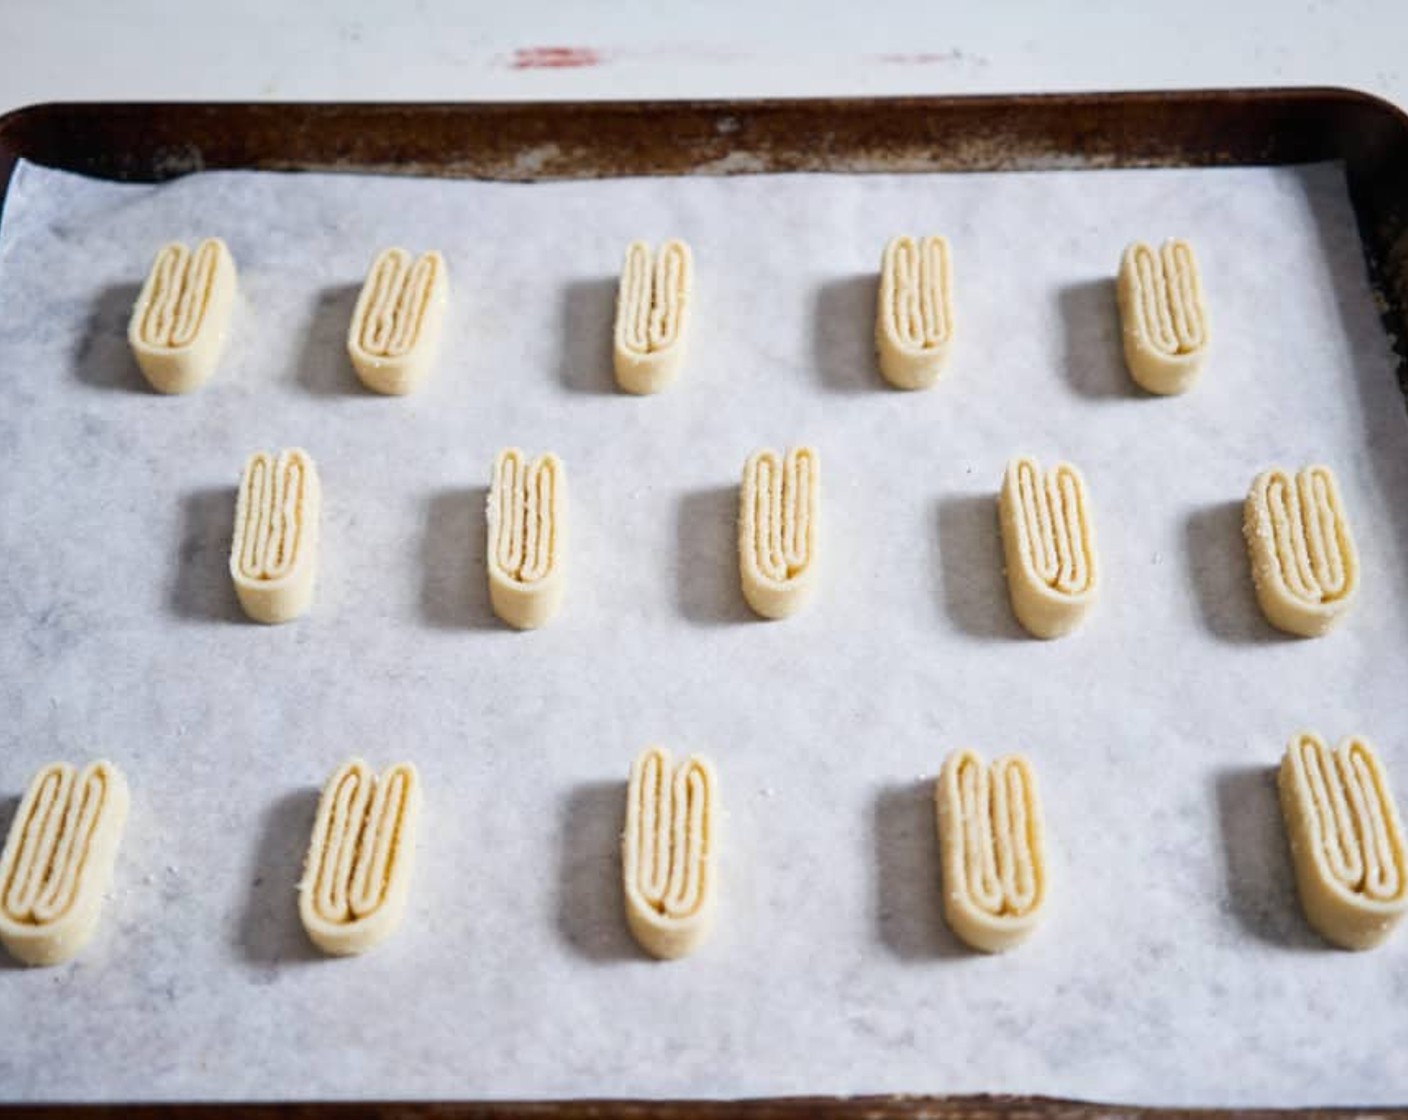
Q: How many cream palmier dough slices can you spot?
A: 15